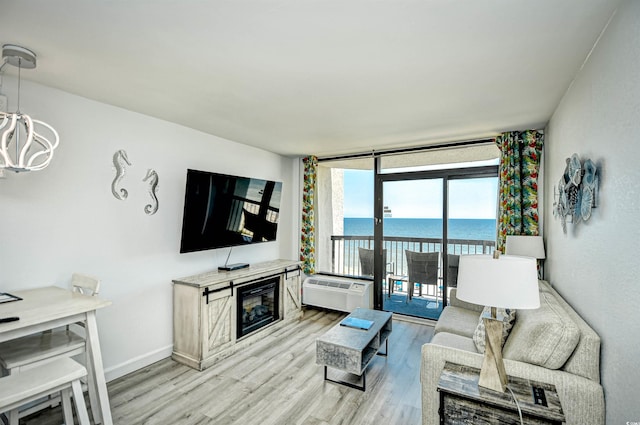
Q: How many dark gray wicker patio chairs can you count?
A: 3